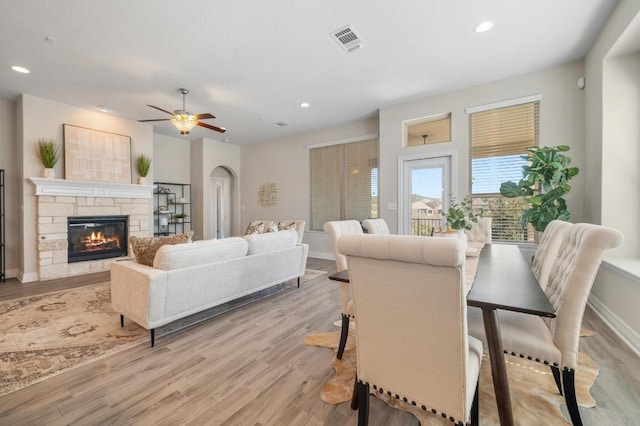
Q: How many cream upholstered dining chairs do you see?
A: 6